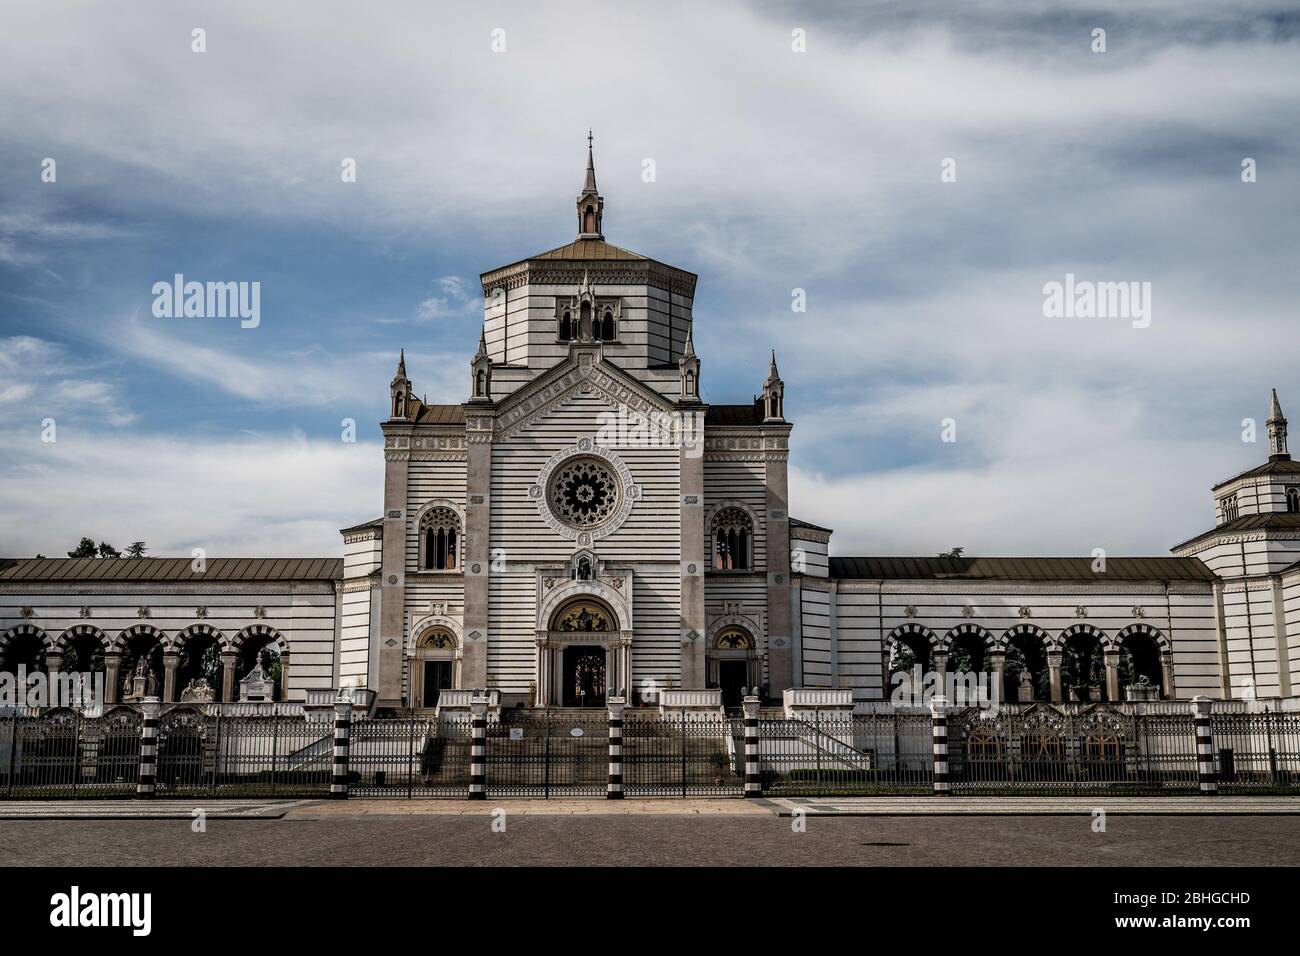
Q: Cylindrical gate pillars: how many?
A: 7